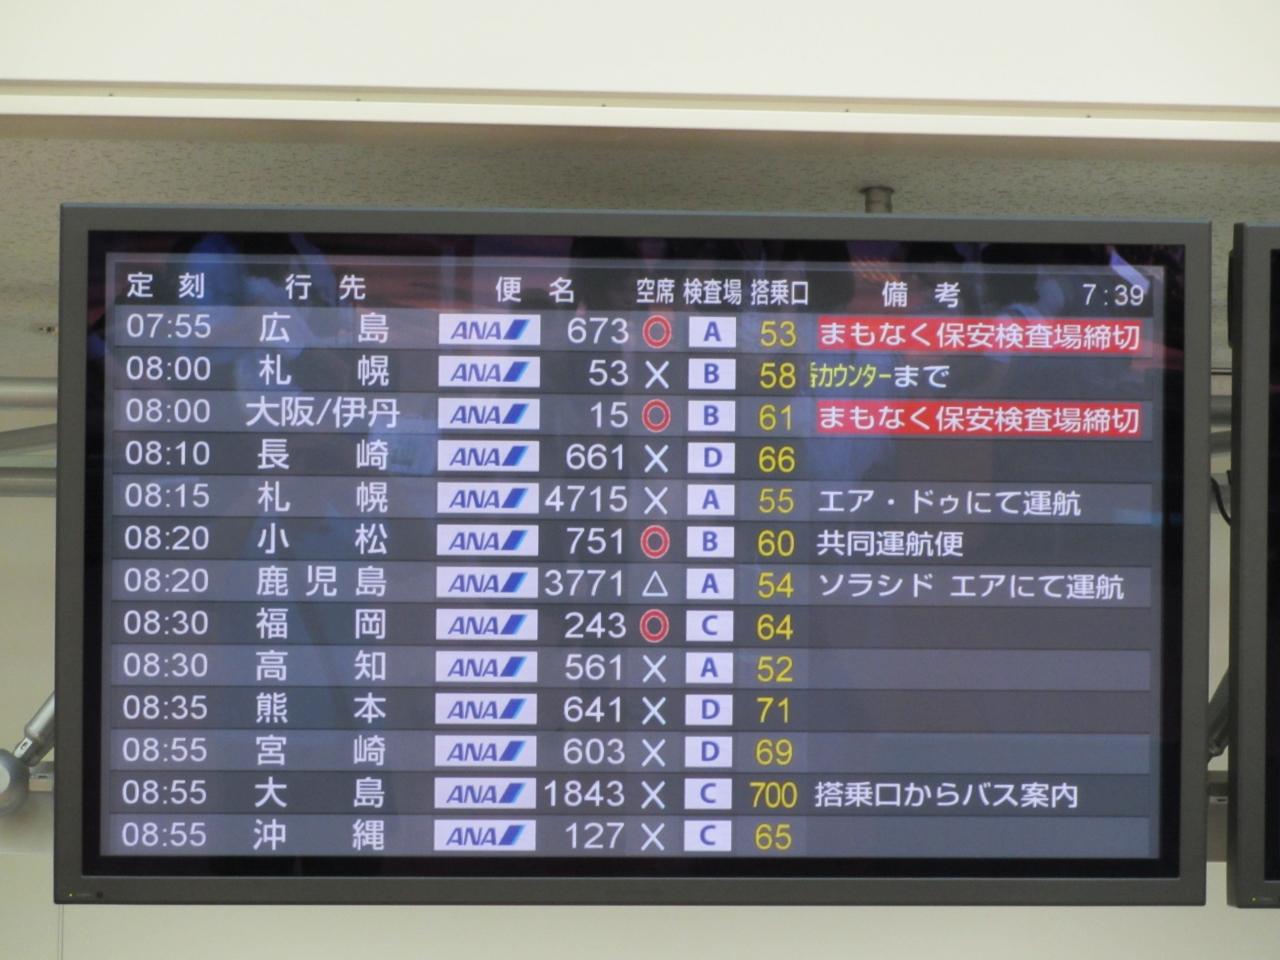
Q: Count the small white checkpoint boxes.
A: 13